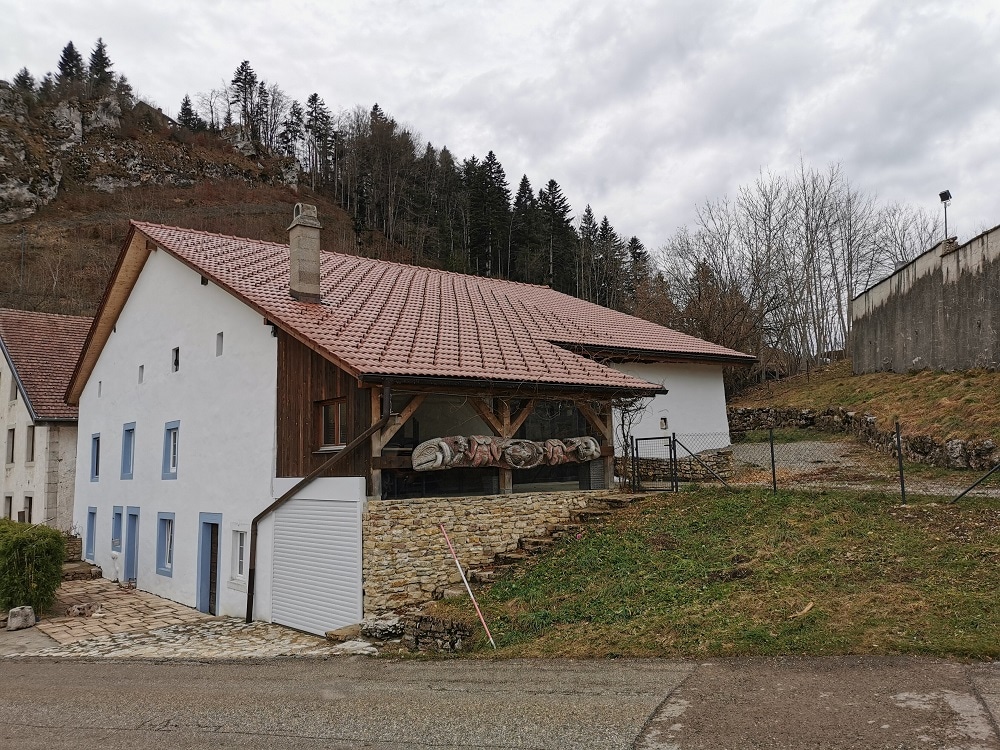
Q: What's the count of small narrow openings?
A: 4